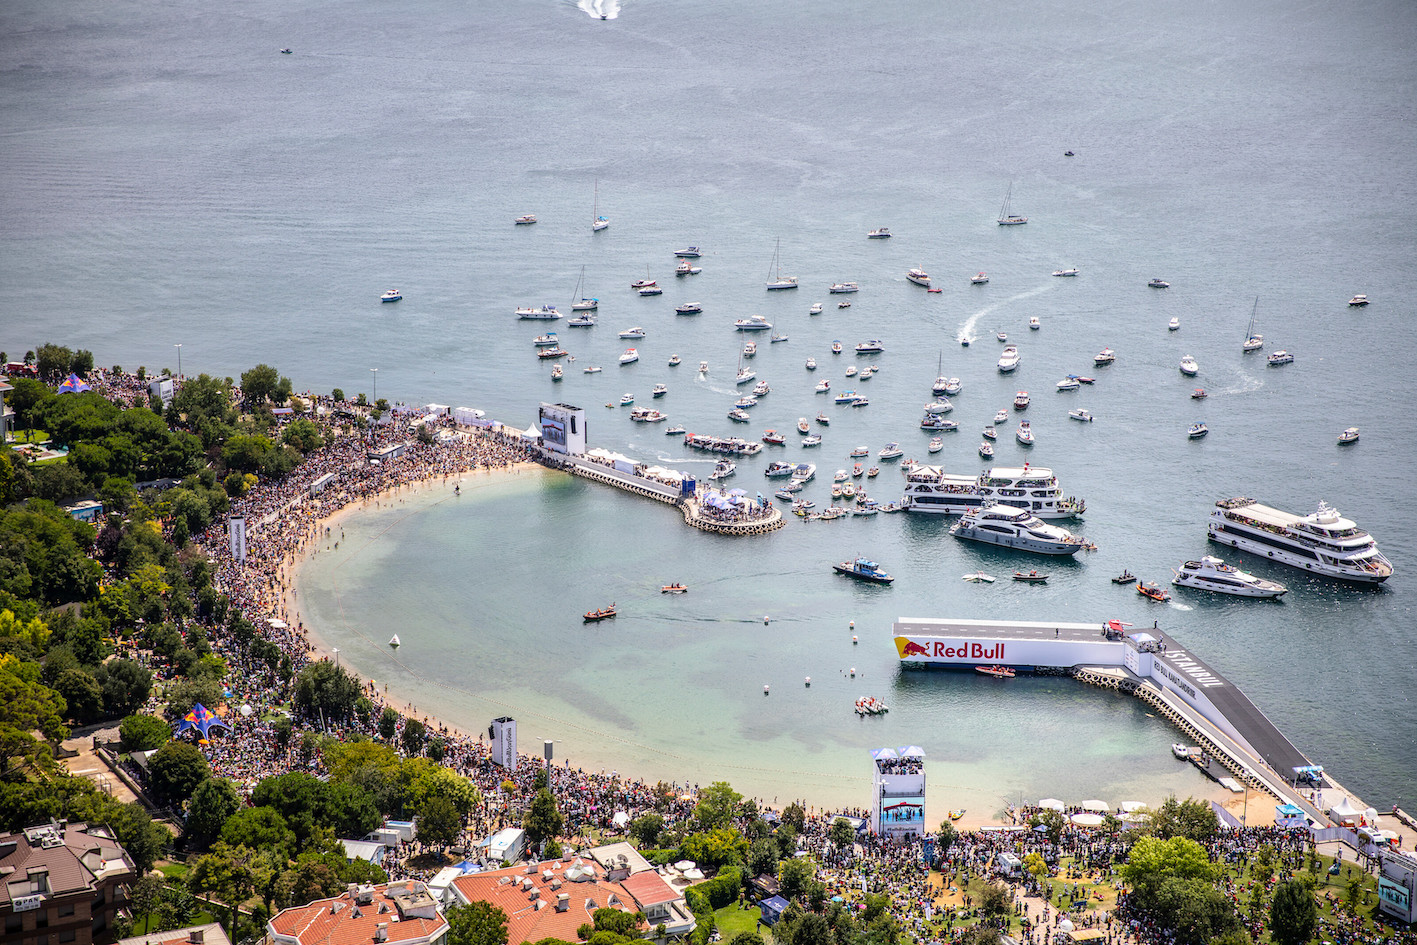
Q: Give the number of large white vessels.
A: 4